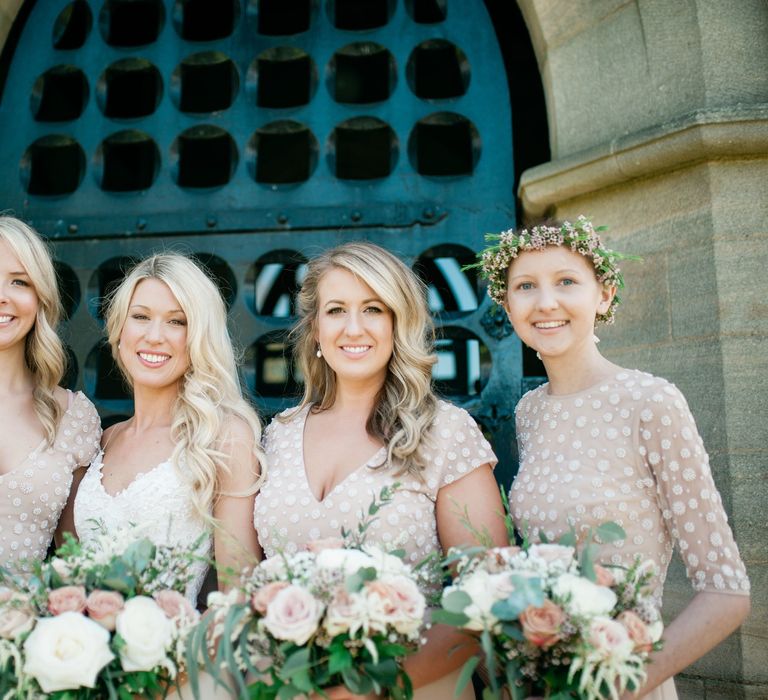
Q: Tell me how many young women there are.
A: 4